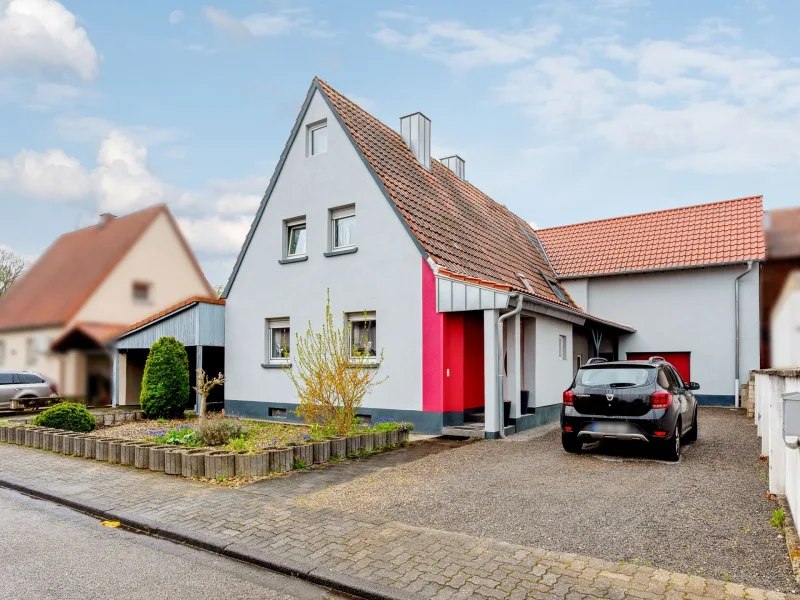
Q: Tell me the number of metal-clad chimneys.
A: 2